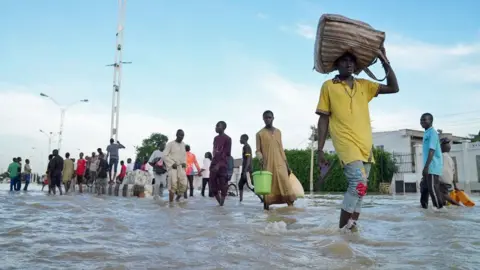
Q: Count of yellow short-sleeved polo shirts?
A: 1